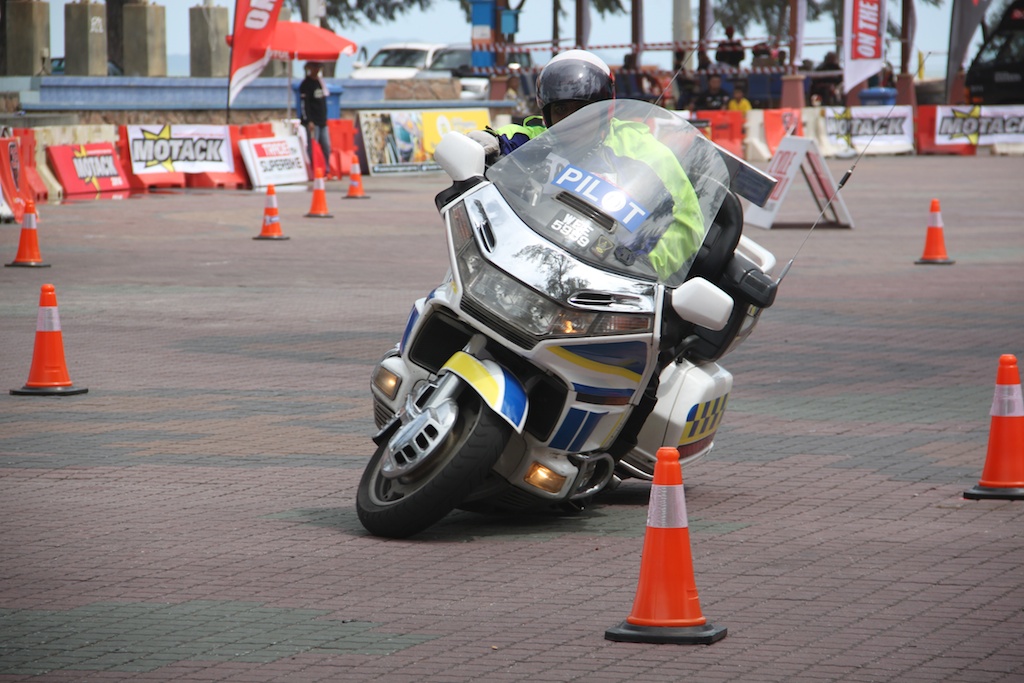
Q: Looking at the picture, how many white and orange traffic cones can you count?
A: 8